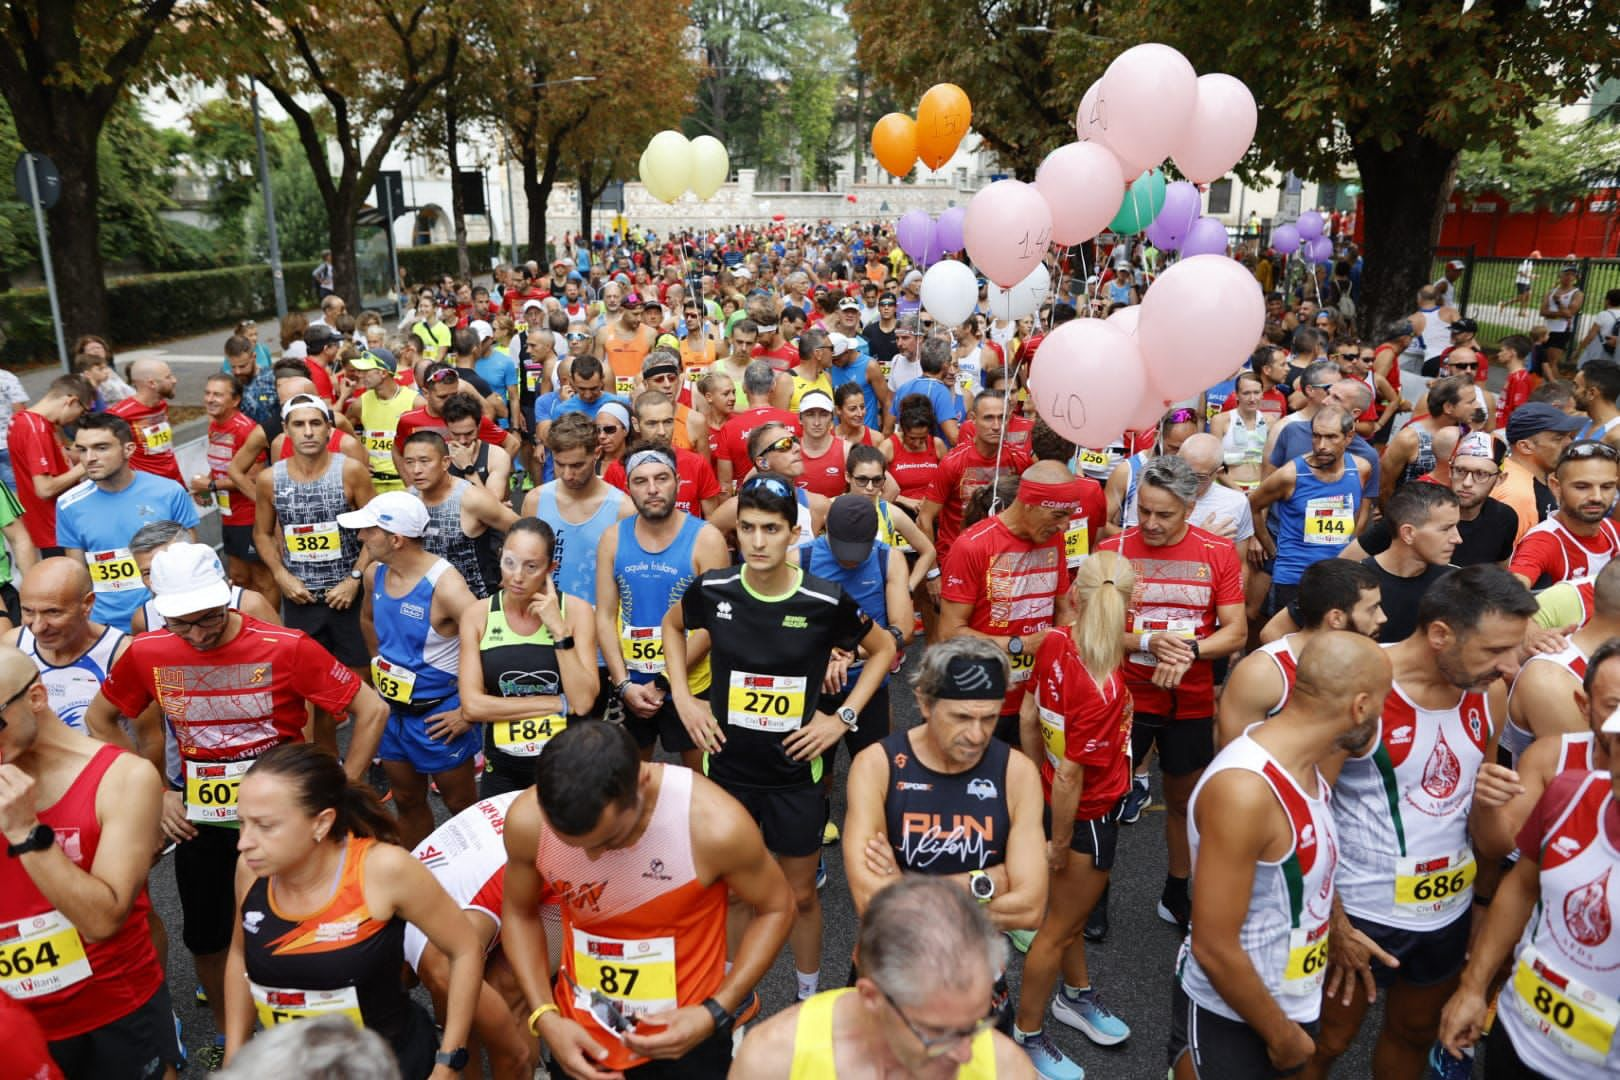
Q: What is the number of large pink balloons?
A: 8